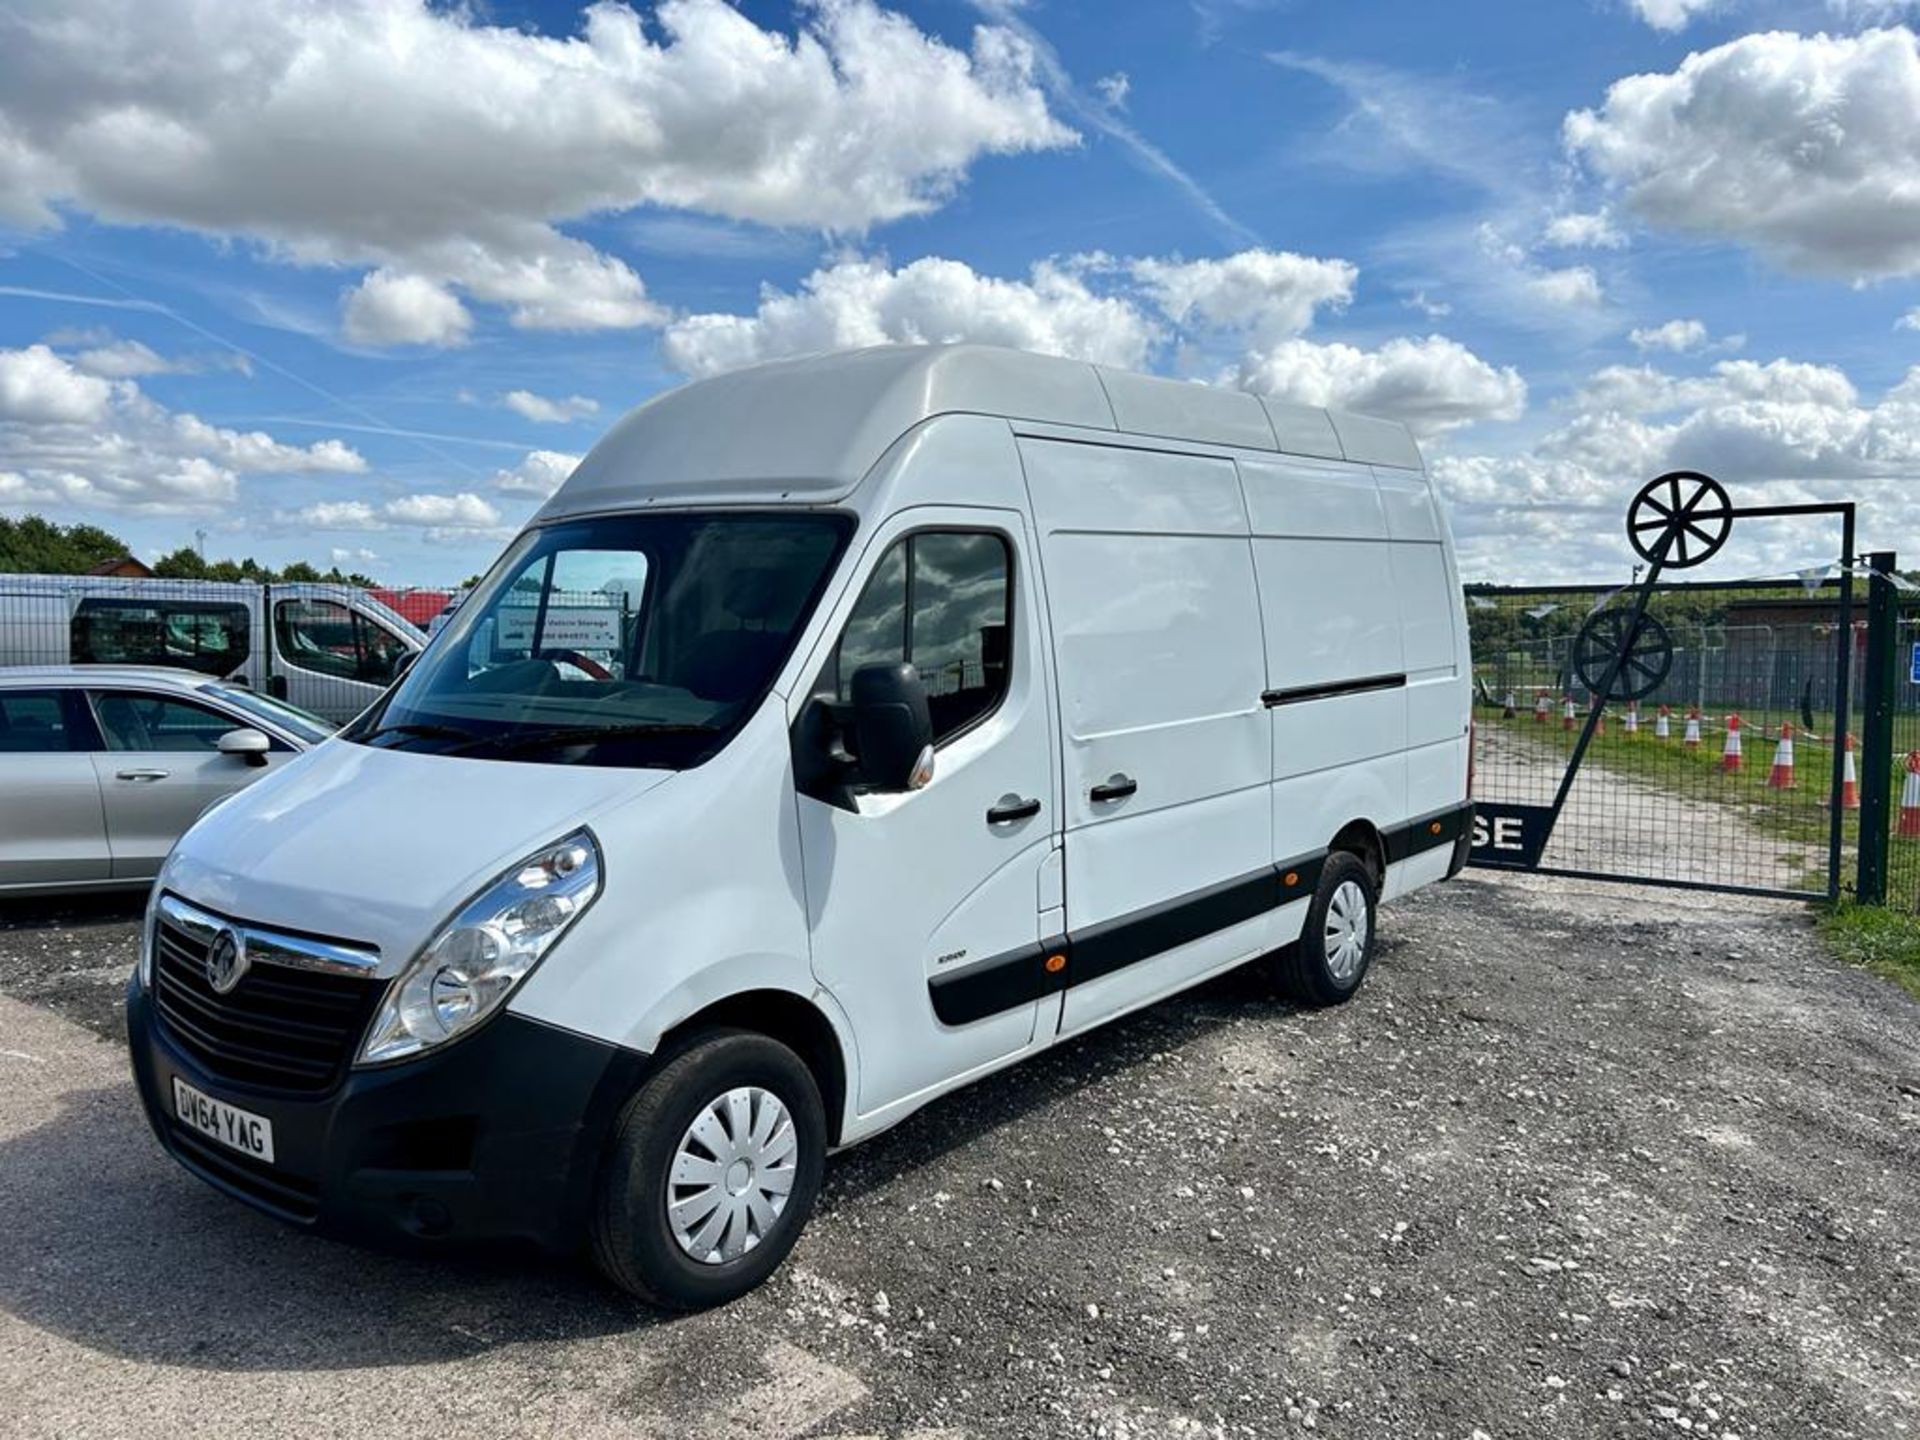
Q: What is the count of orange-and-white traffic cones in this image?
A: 11